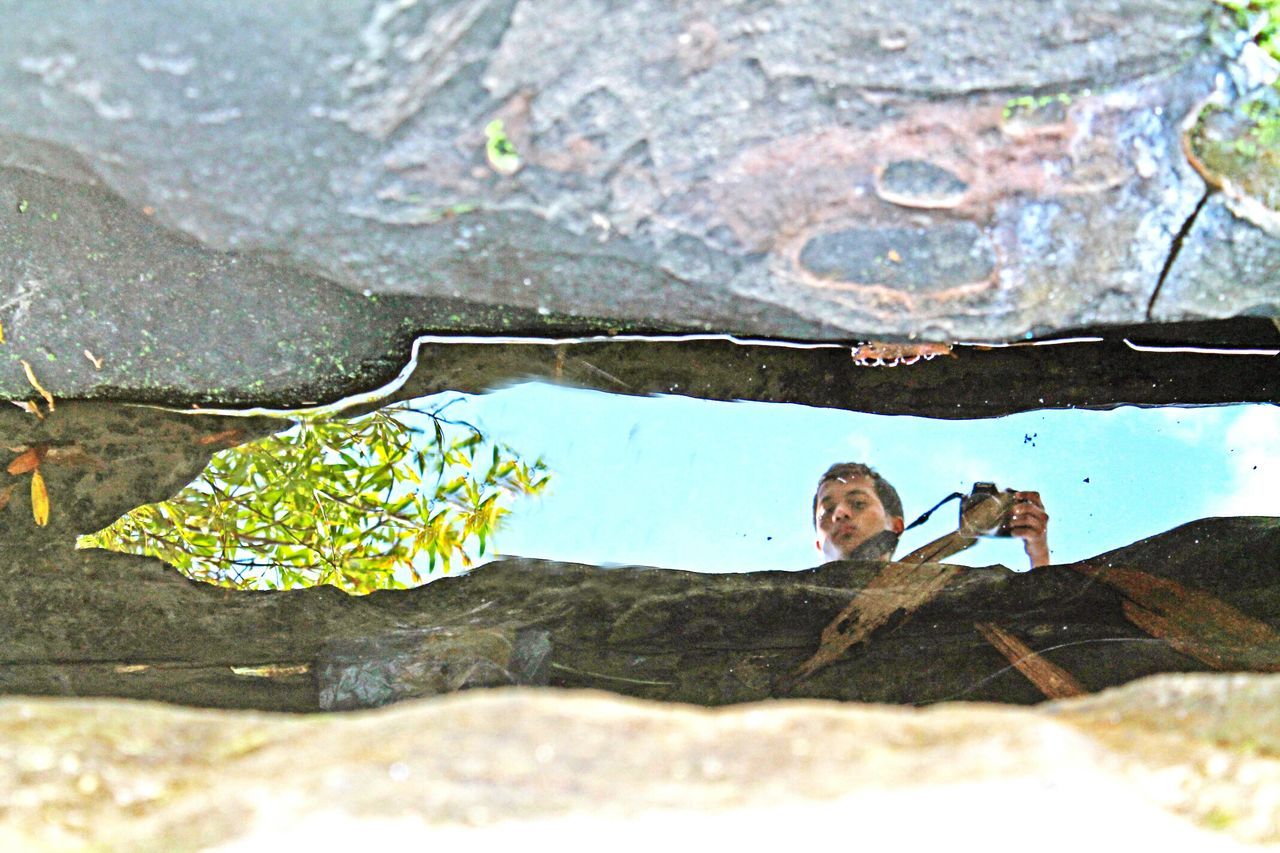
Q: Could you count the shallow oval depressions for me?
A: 2